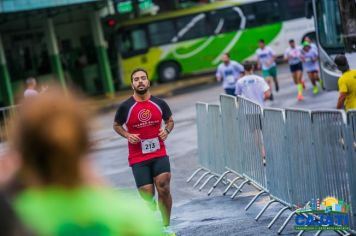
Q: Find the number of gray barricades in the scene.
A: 8